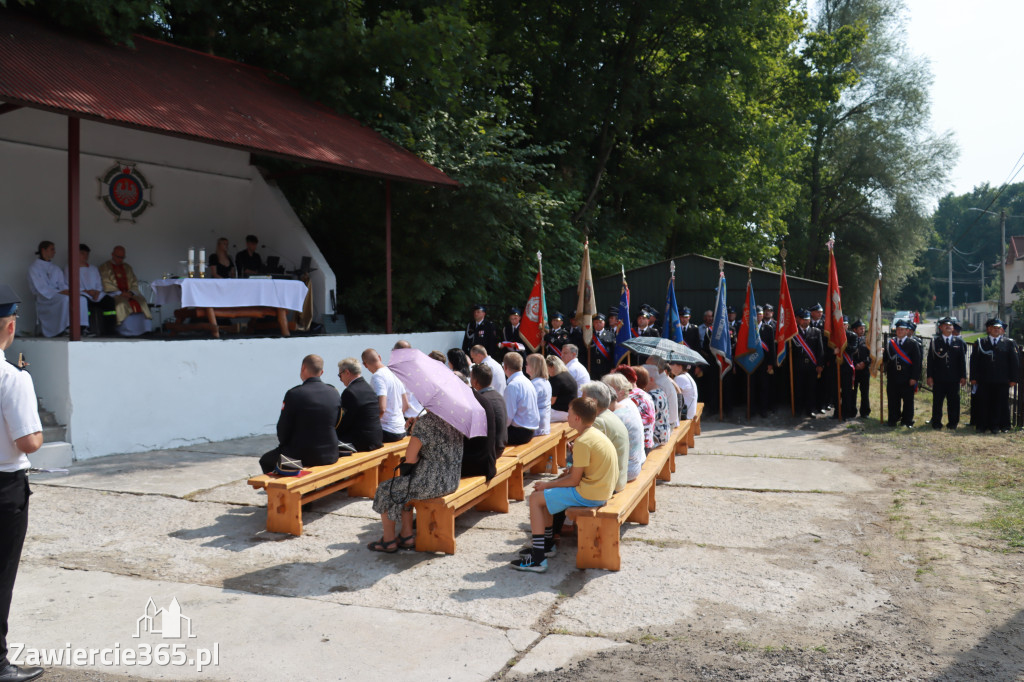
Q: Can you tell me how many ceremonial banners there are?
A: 9